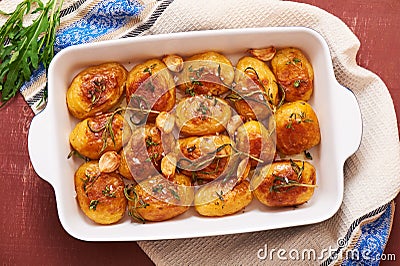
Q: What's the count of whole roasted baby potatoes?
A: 15